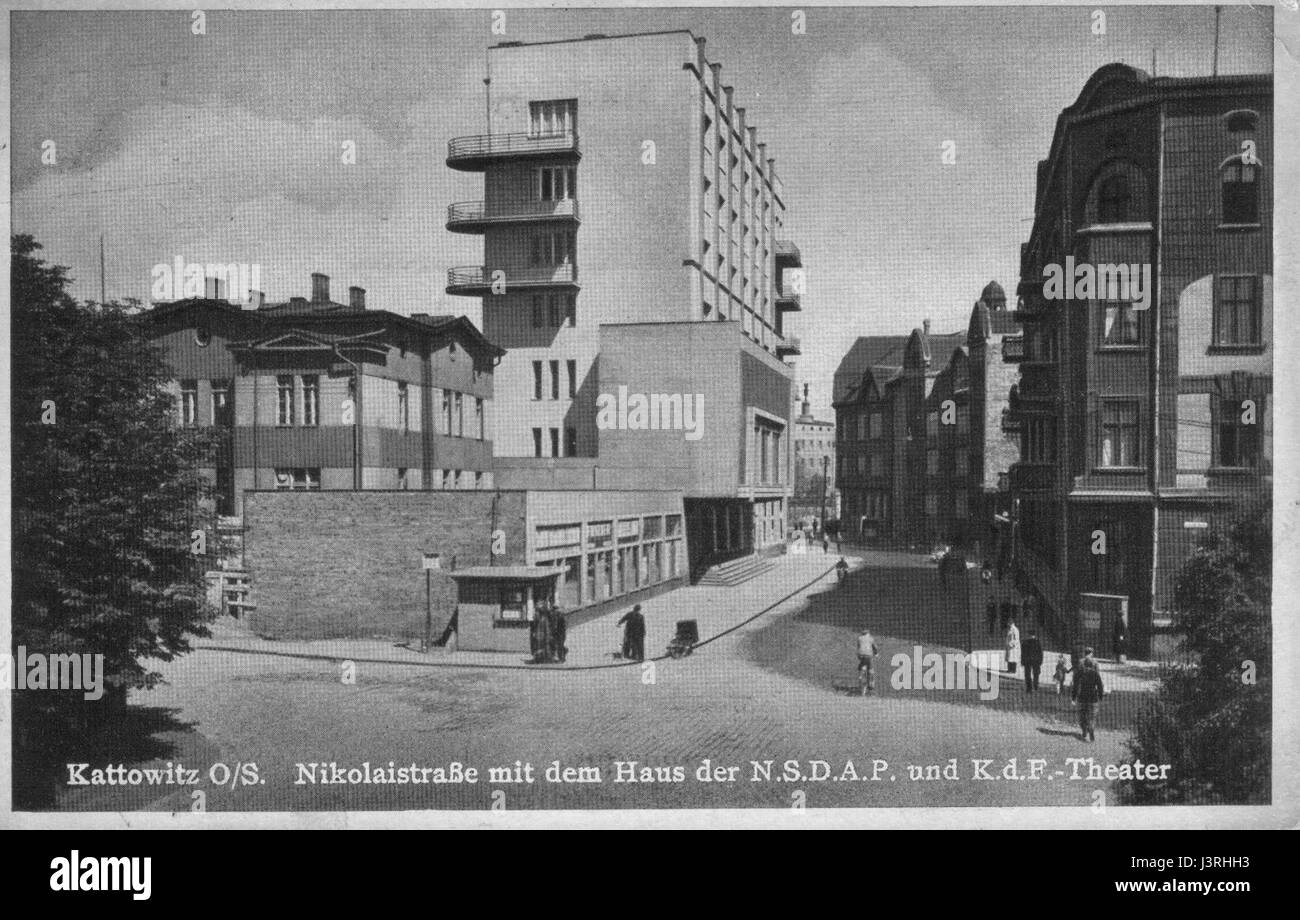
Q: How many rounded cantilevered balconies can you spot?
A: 3